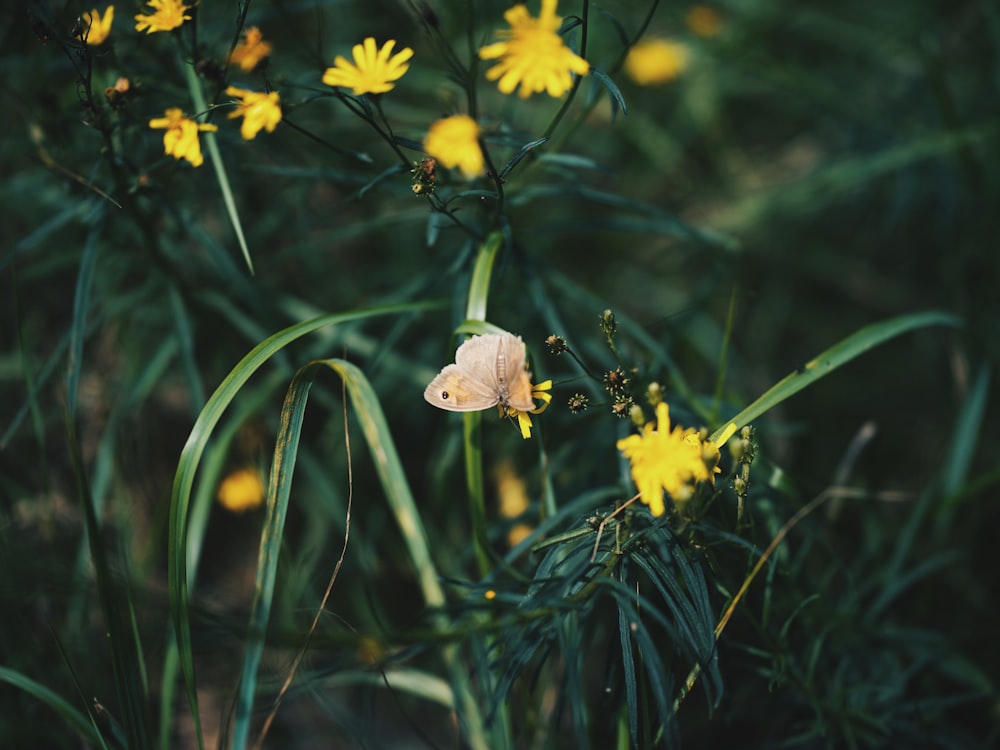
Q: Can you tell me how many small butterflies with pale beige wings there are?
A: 1